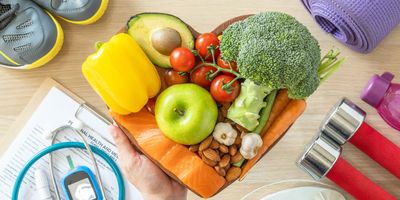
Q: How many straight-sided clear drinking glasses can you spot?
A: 0